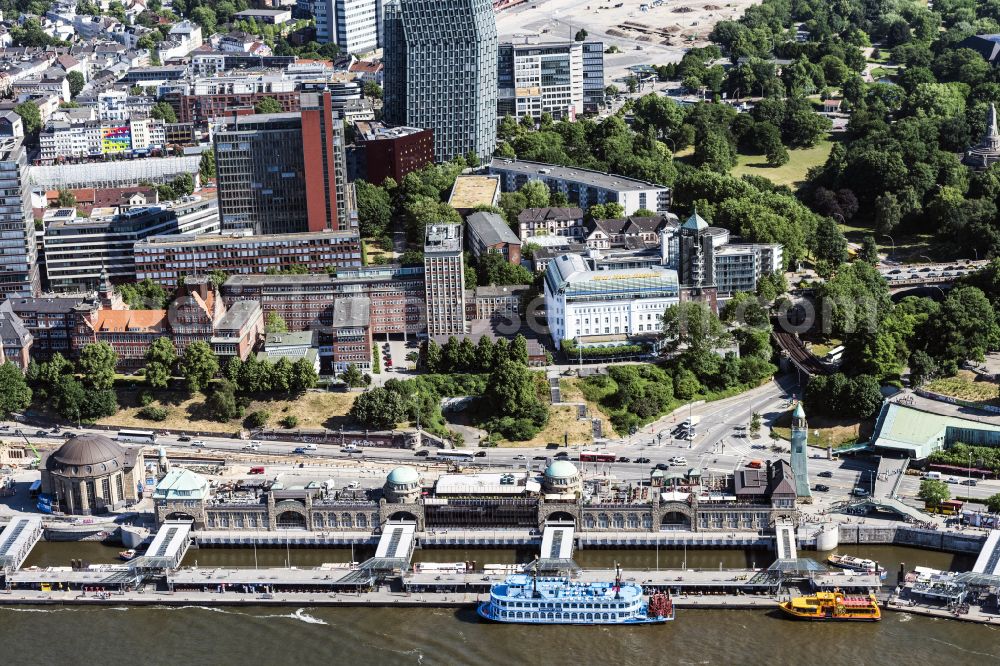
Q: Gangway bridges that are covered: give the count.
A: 6